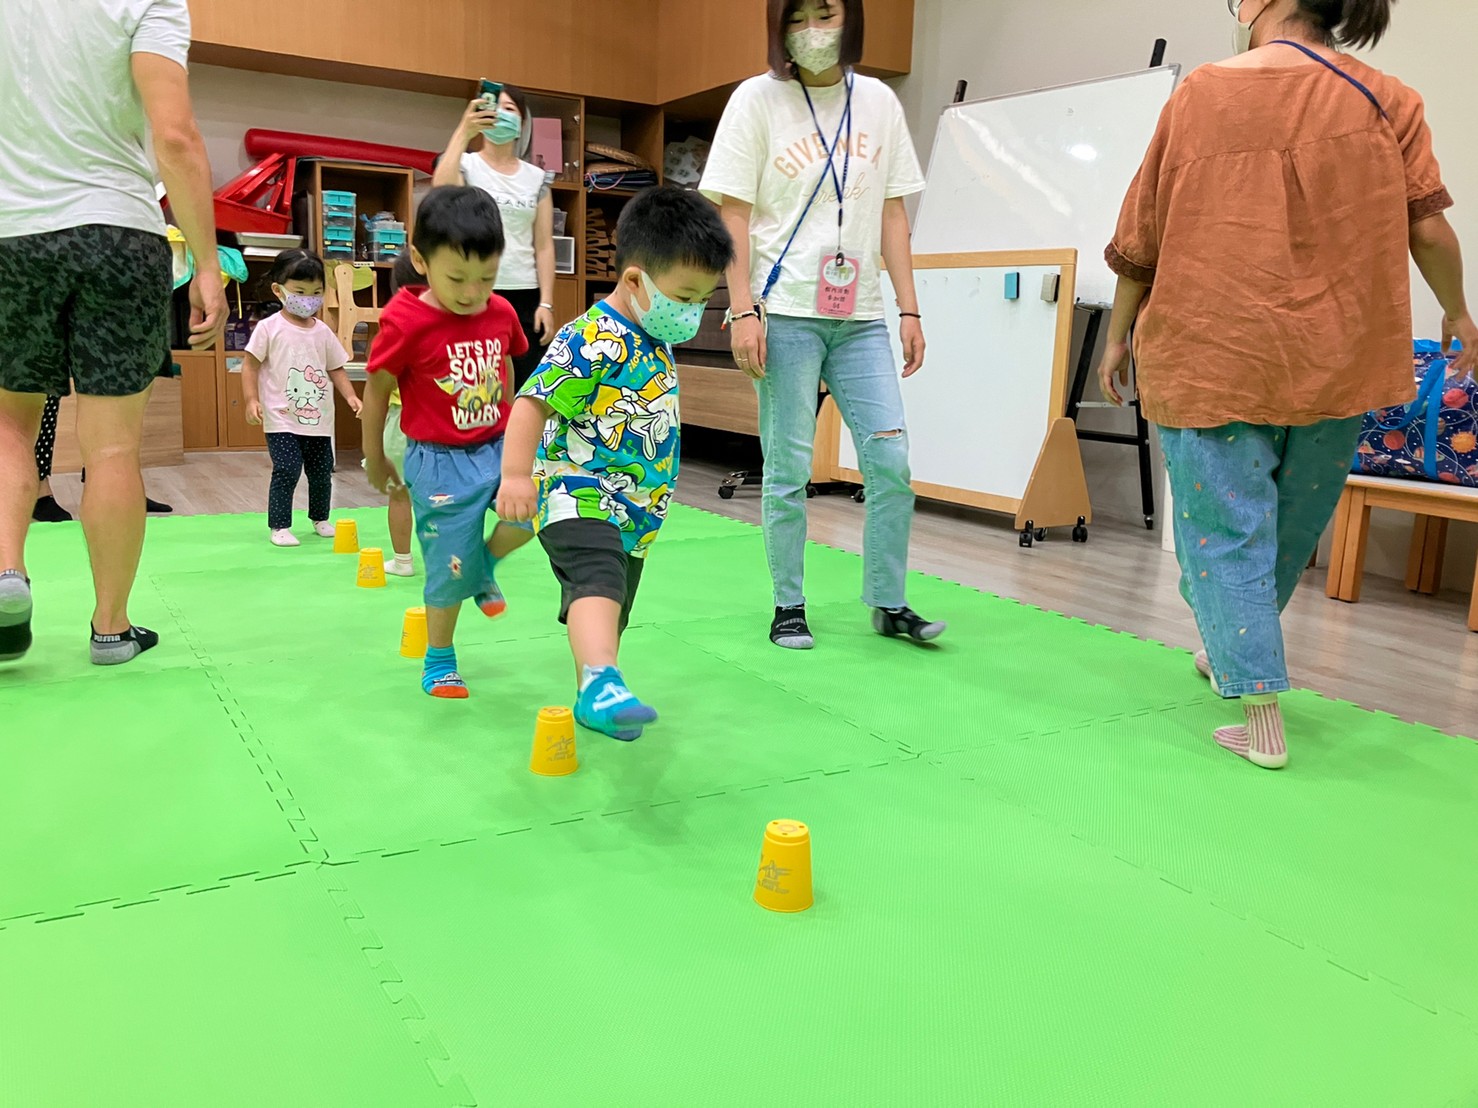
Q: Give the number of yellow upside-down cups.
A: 5